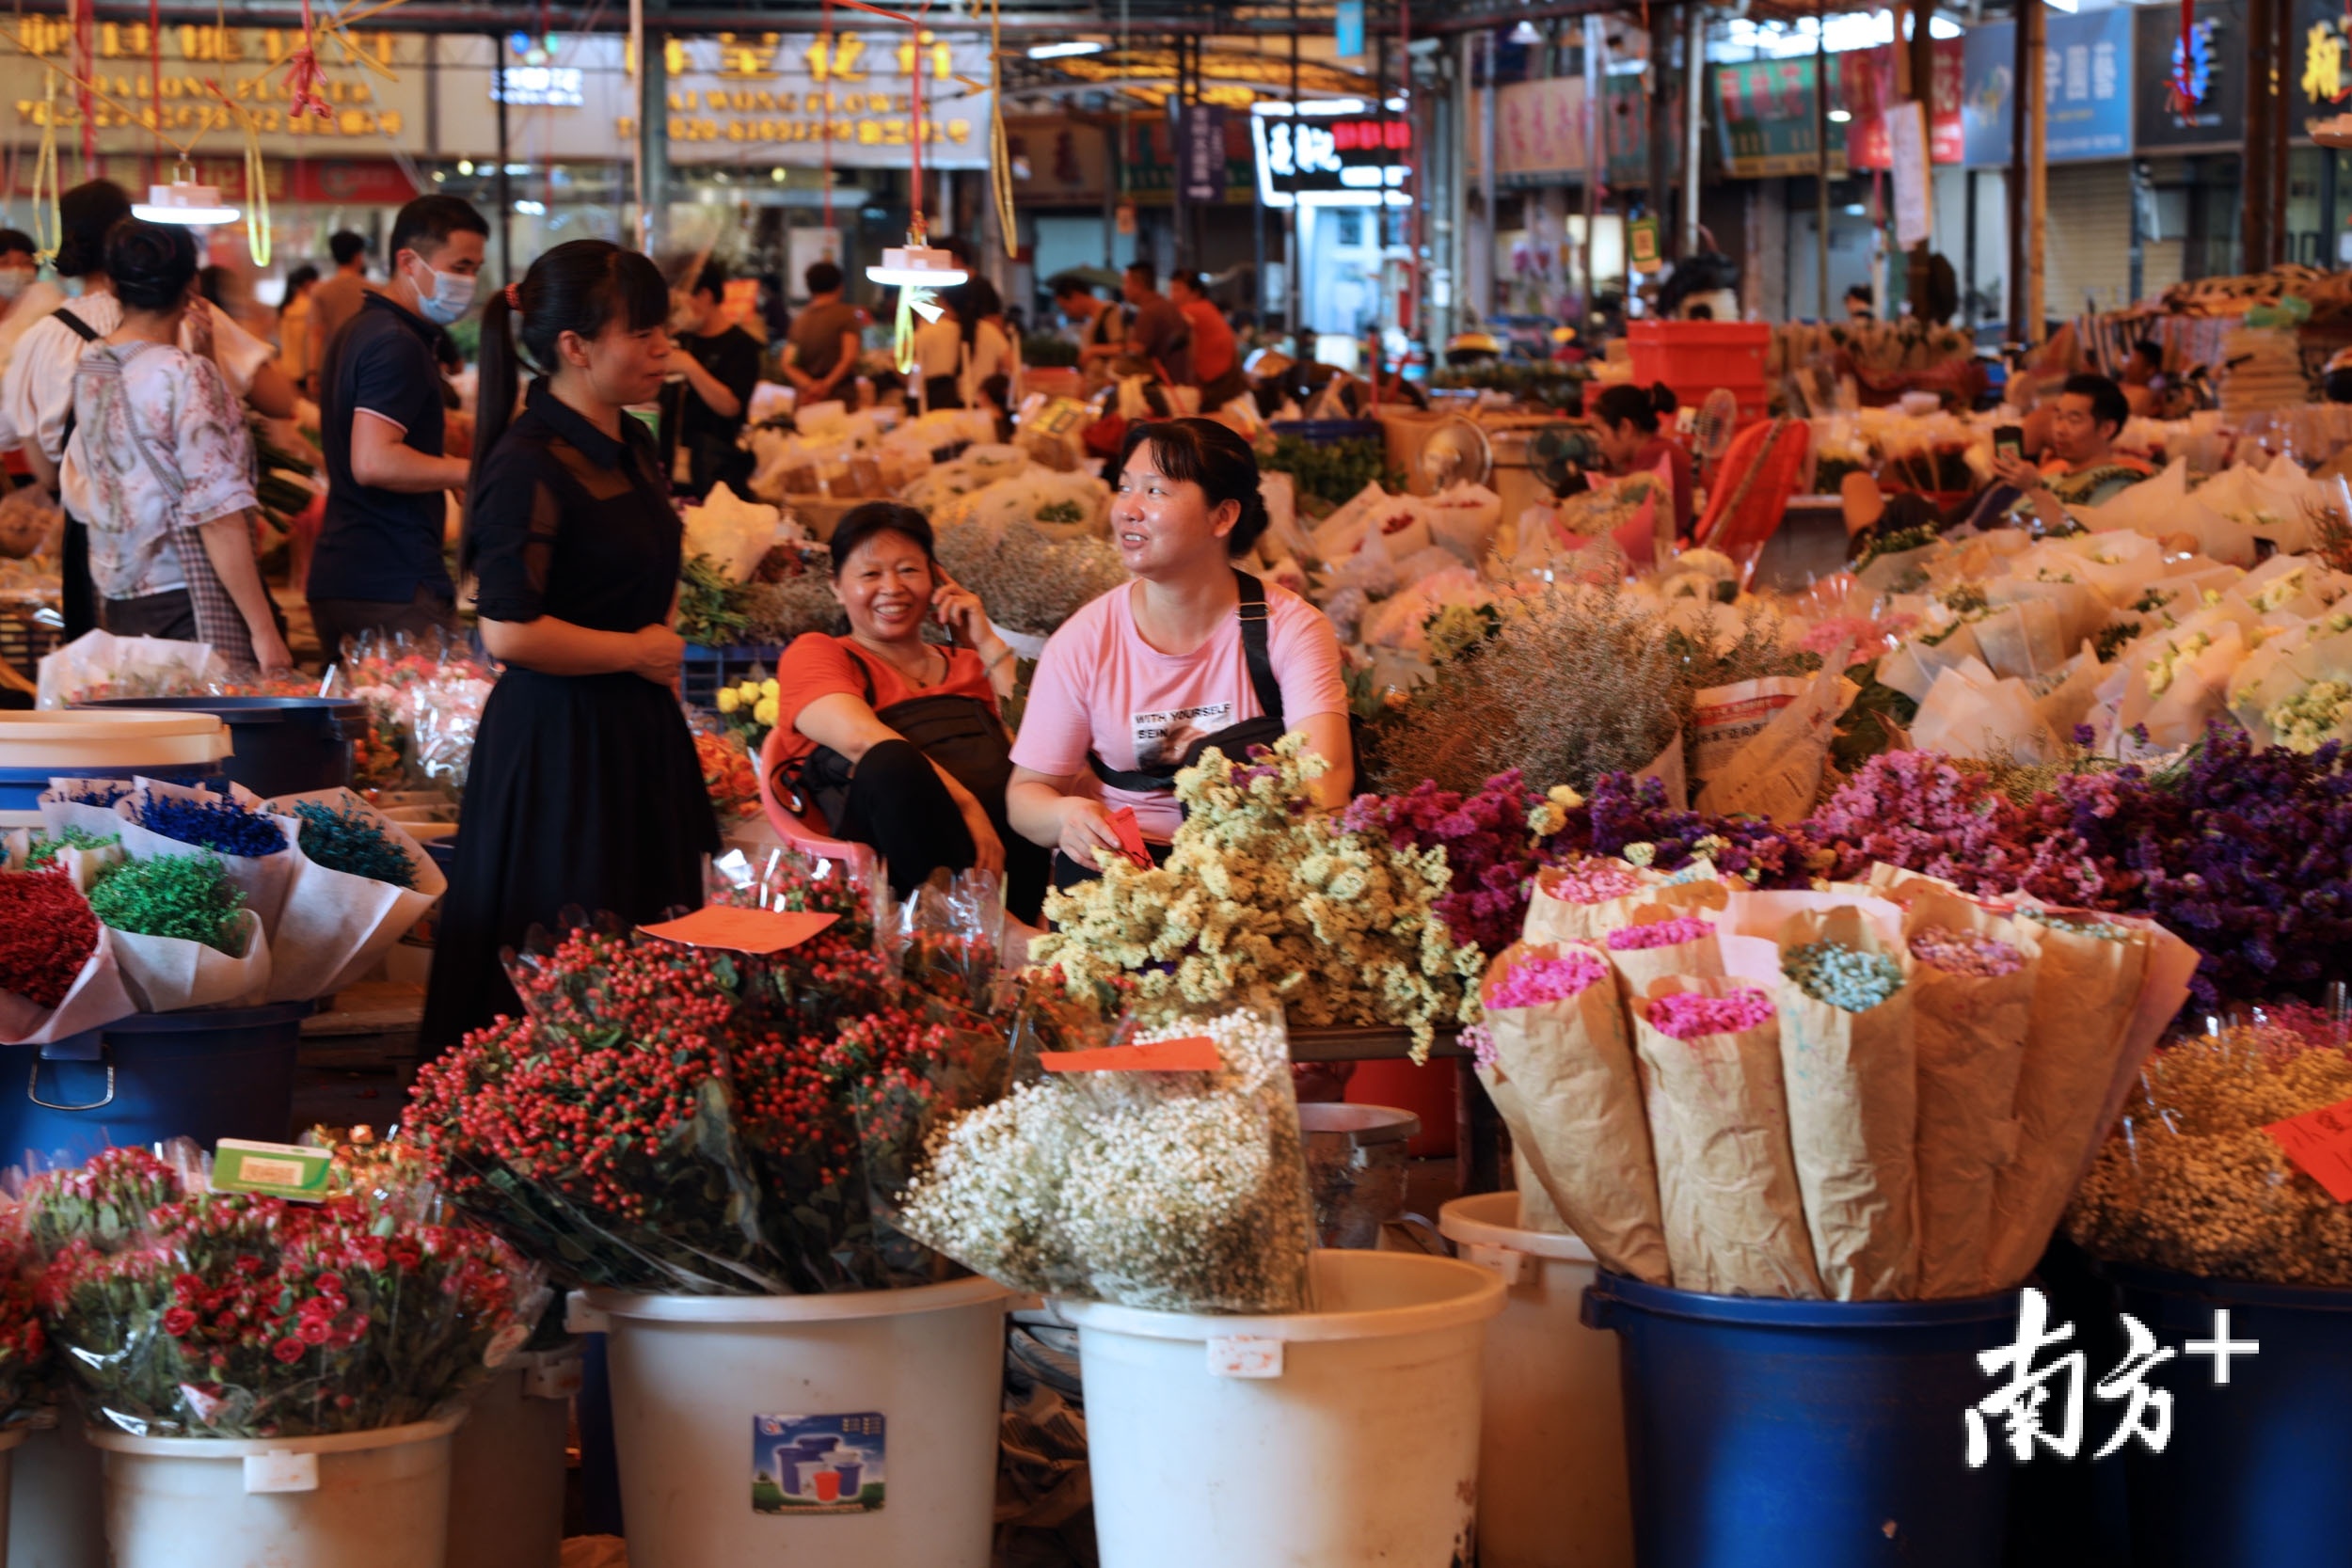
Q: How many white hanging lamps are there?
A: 2